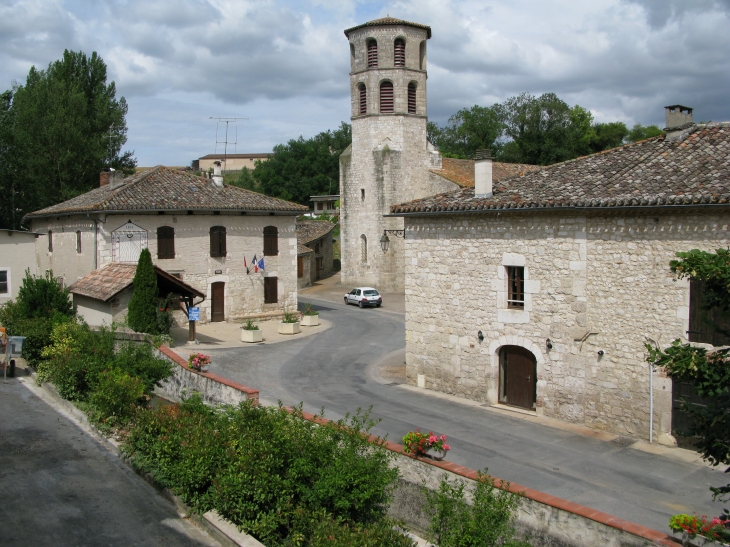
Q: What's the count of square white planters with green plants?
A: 3